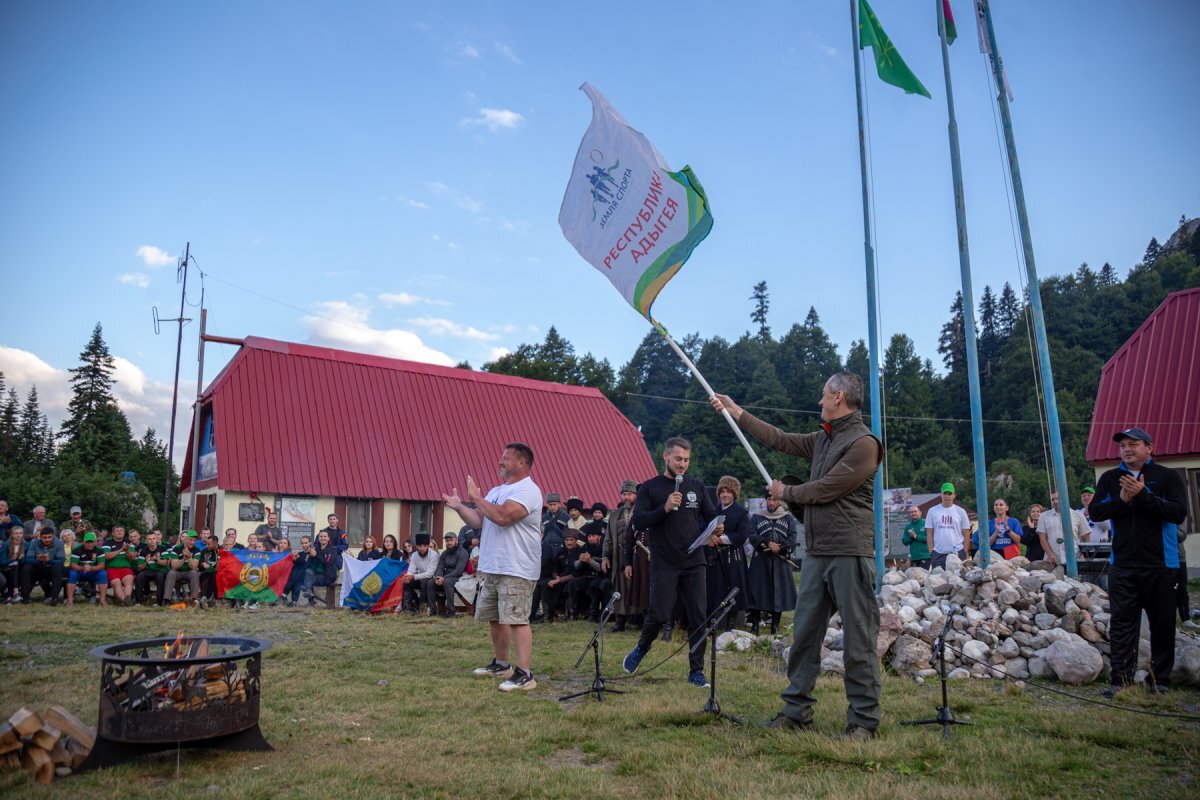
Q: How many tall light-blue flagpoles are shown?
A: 3